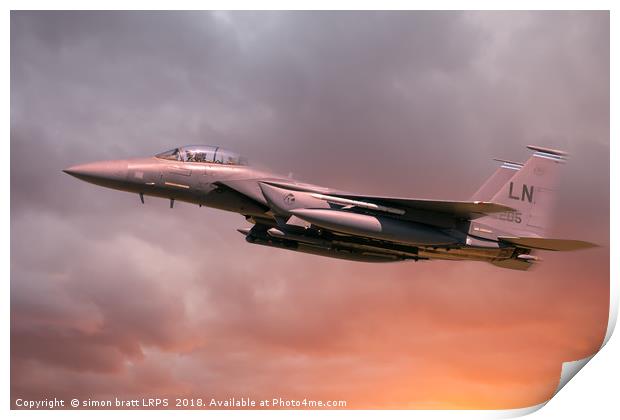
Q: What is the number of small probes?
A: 2